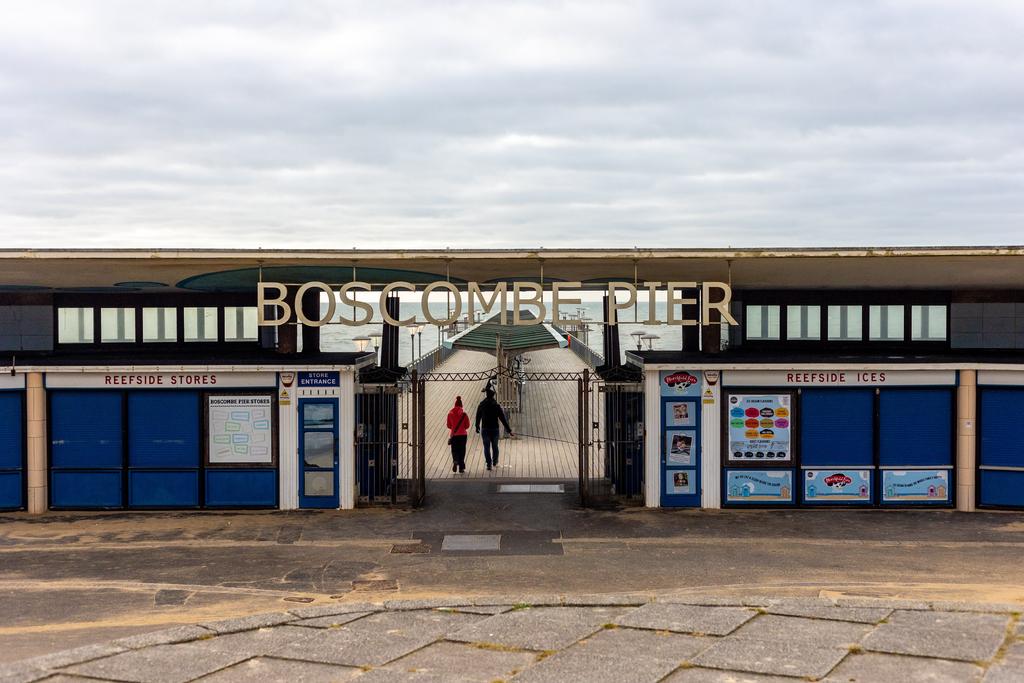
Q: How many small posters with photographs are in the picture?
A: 3